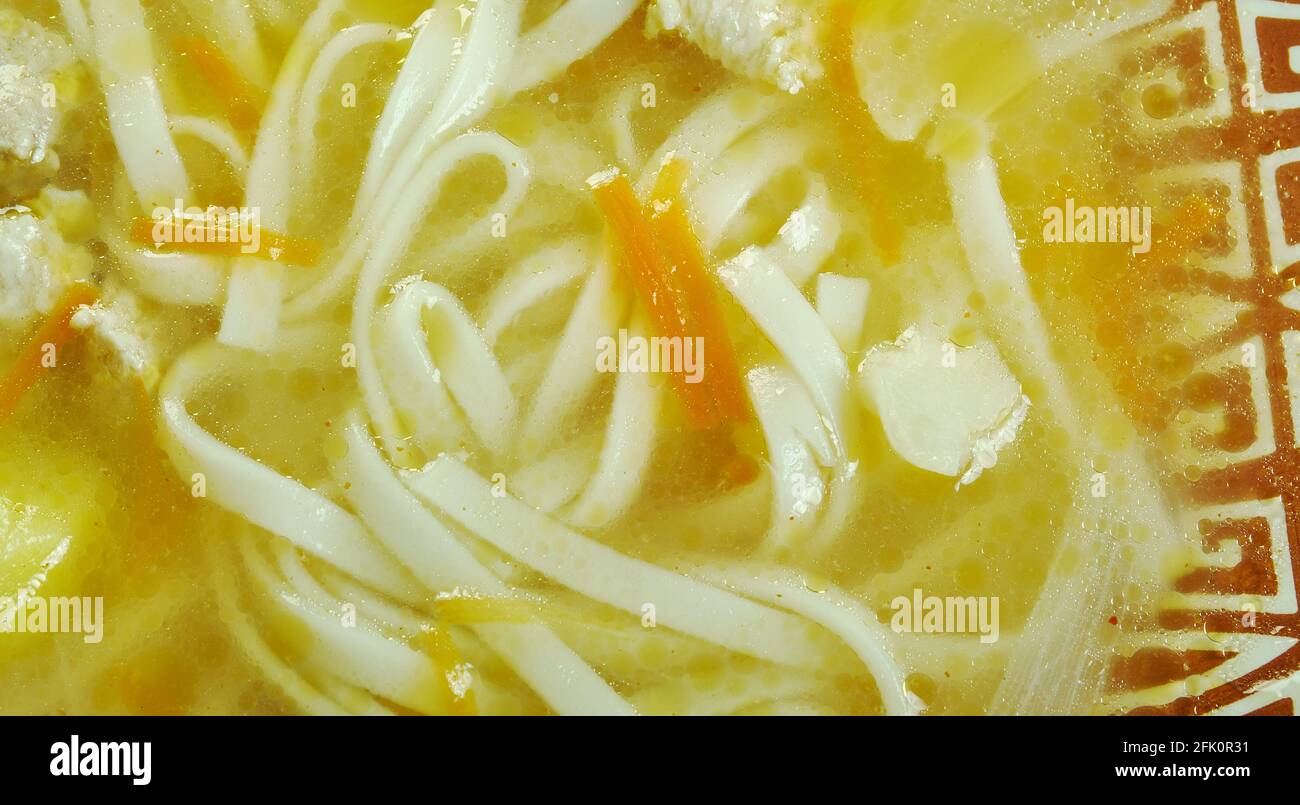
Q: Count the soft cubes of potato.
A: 1